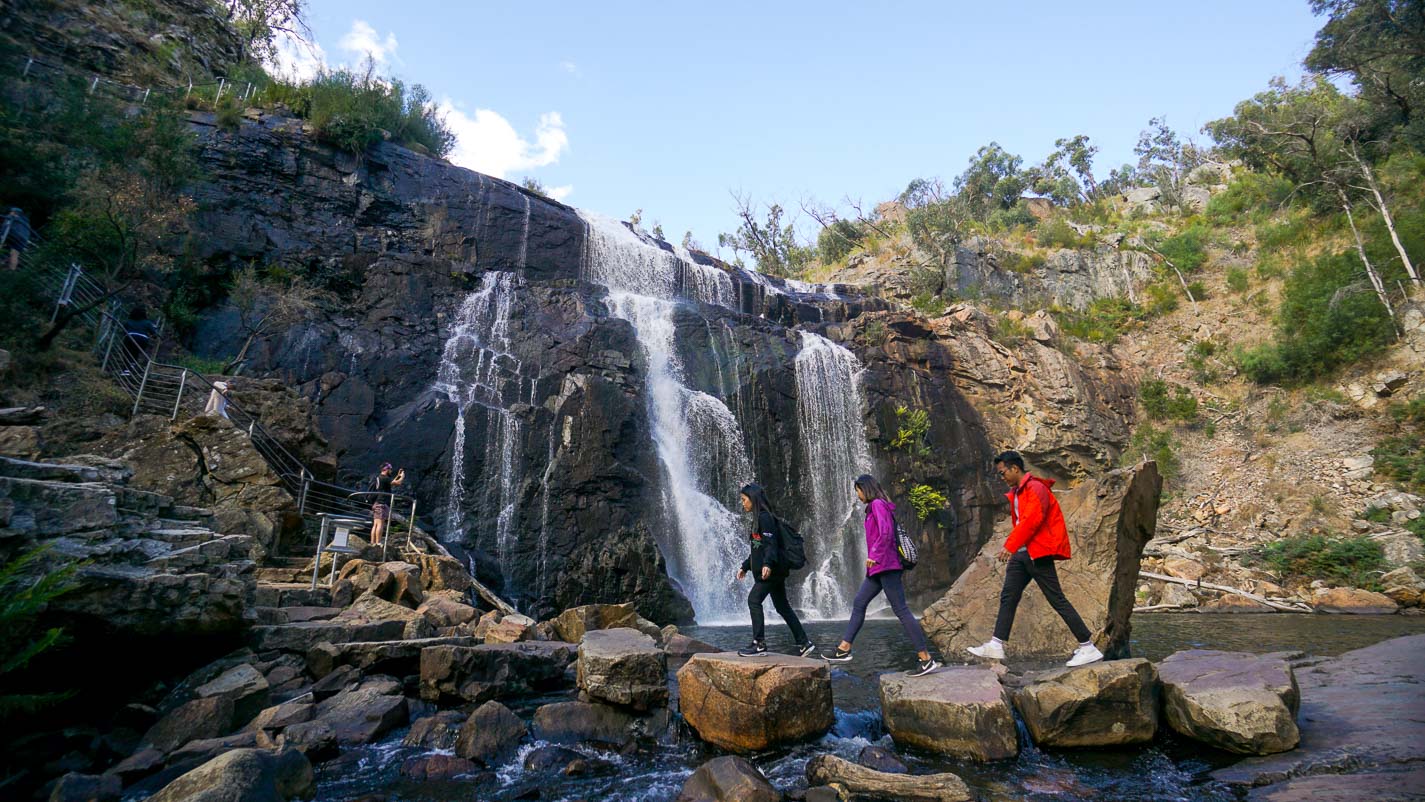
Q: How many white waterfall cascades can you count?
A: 3